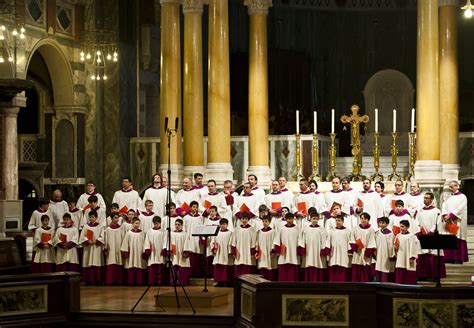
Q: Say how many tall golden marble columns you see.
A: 6